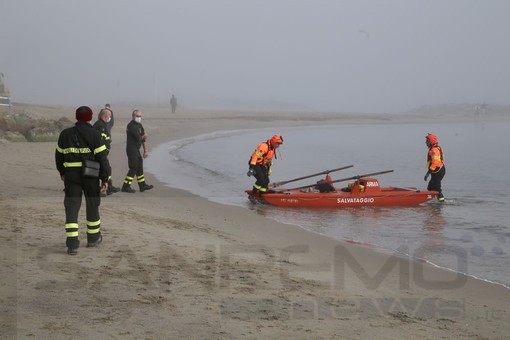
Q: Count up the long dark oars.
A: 2